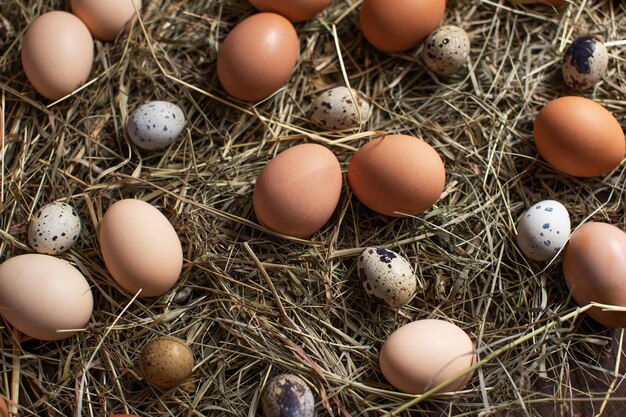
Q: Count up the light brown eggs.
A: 5